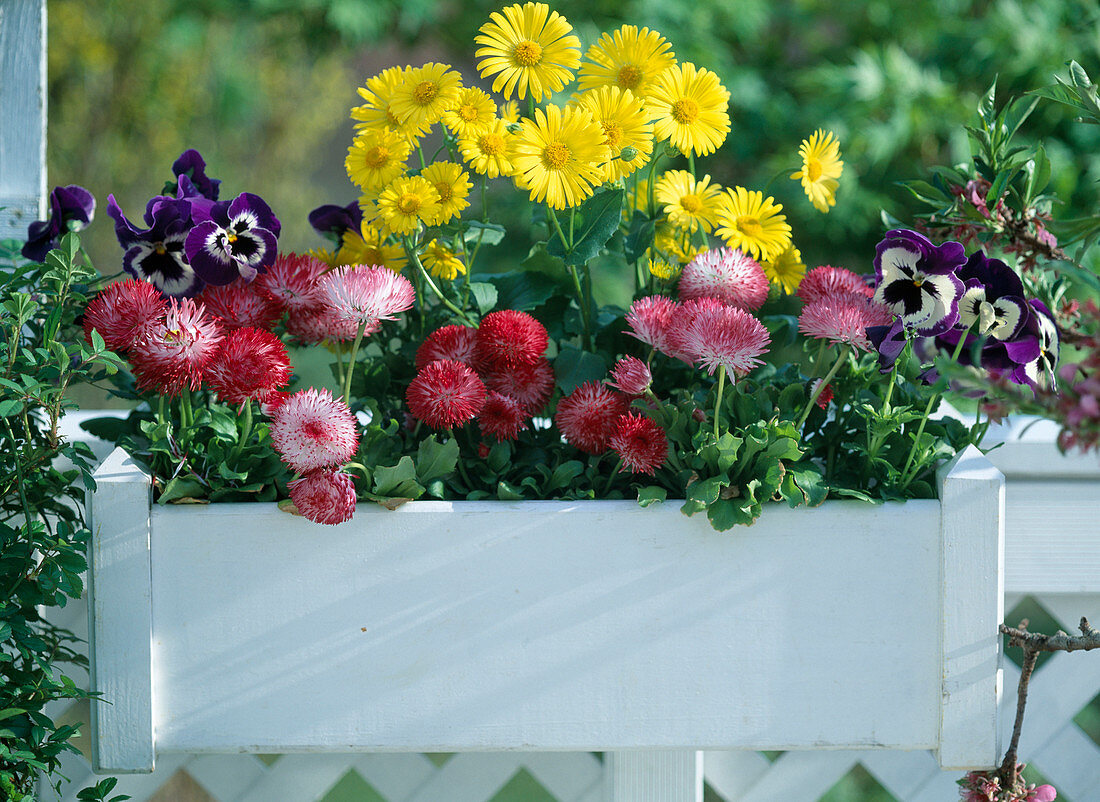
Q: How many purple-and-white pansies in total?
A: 5